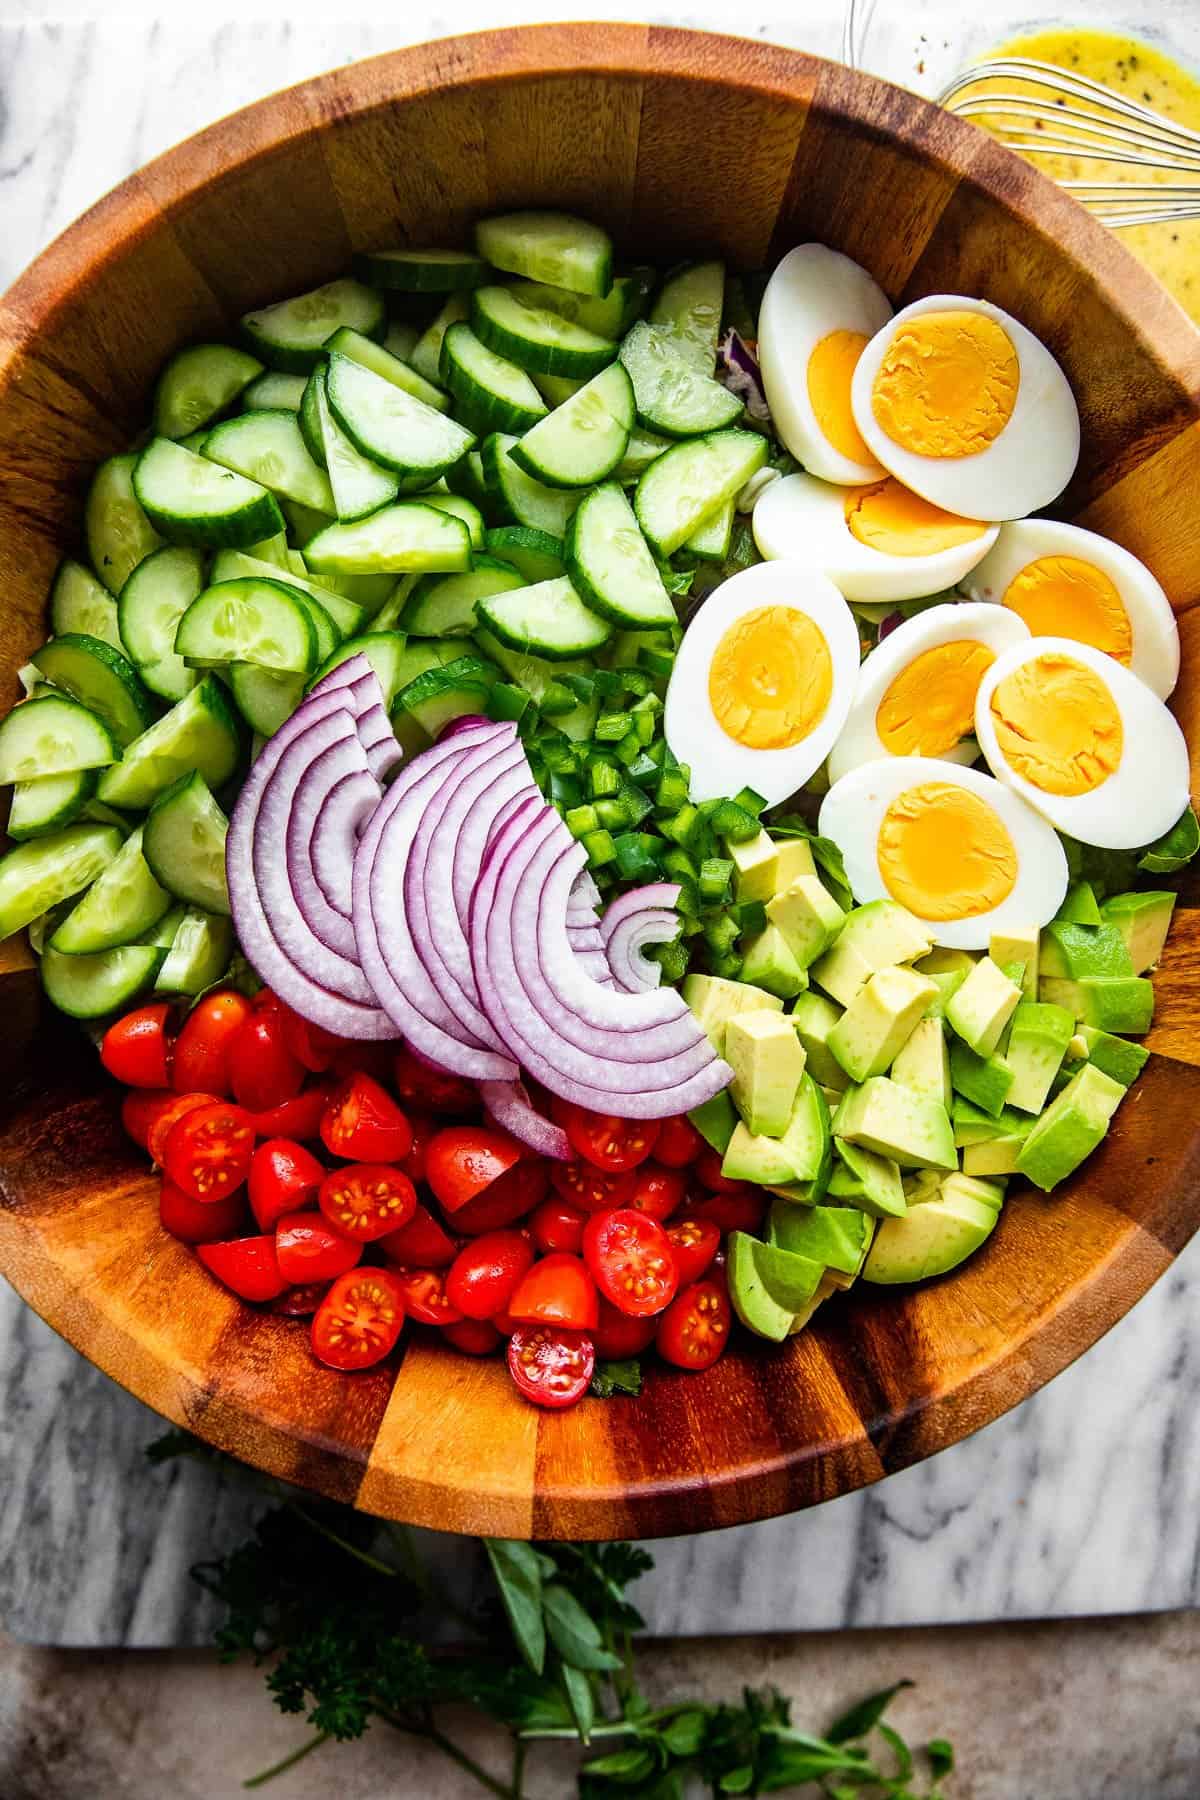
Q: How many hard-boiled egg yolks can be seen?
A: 8